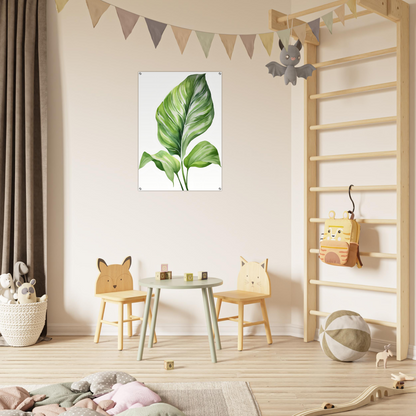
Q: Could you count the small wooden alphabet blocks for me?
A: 6